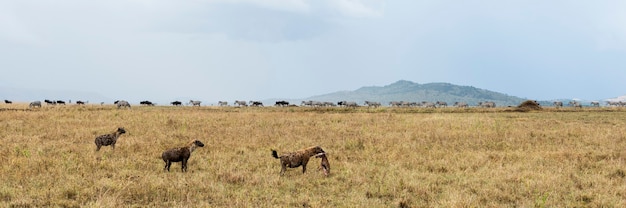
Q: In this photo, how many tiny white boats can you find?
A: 0